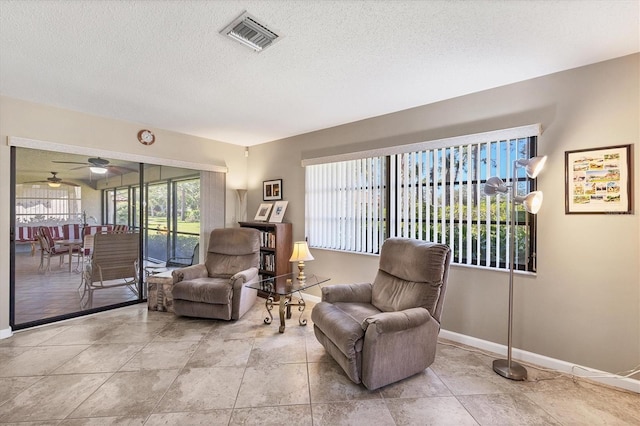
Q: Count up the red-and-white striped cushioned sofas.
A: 1